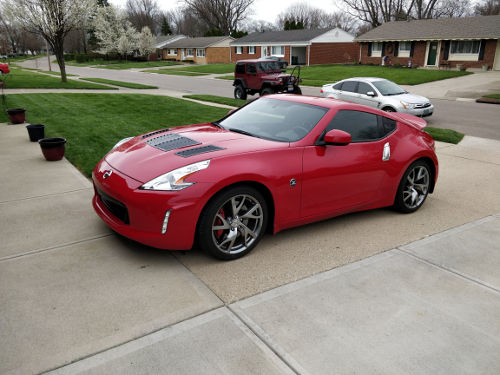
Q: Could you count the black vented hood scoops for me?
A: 3